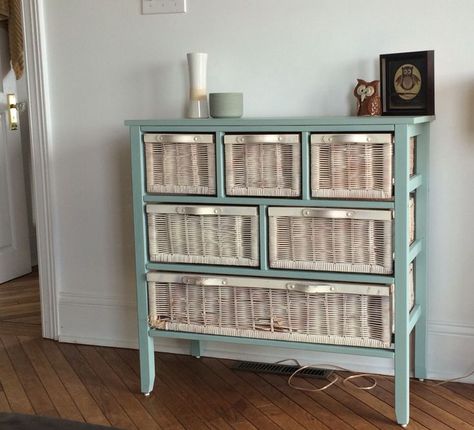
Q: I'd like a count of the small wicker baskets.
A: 3